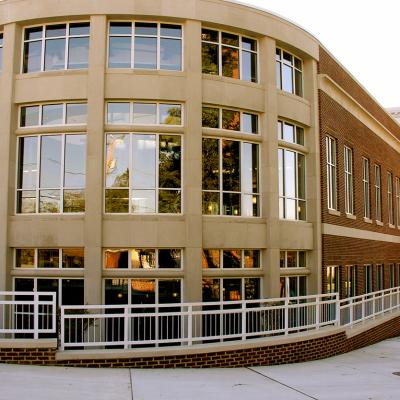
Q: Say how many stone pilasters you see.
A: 5